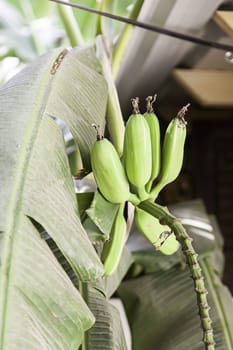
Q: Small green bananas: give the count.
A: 6